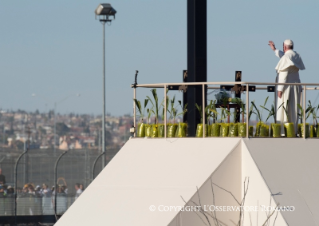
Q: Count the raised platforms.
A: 1